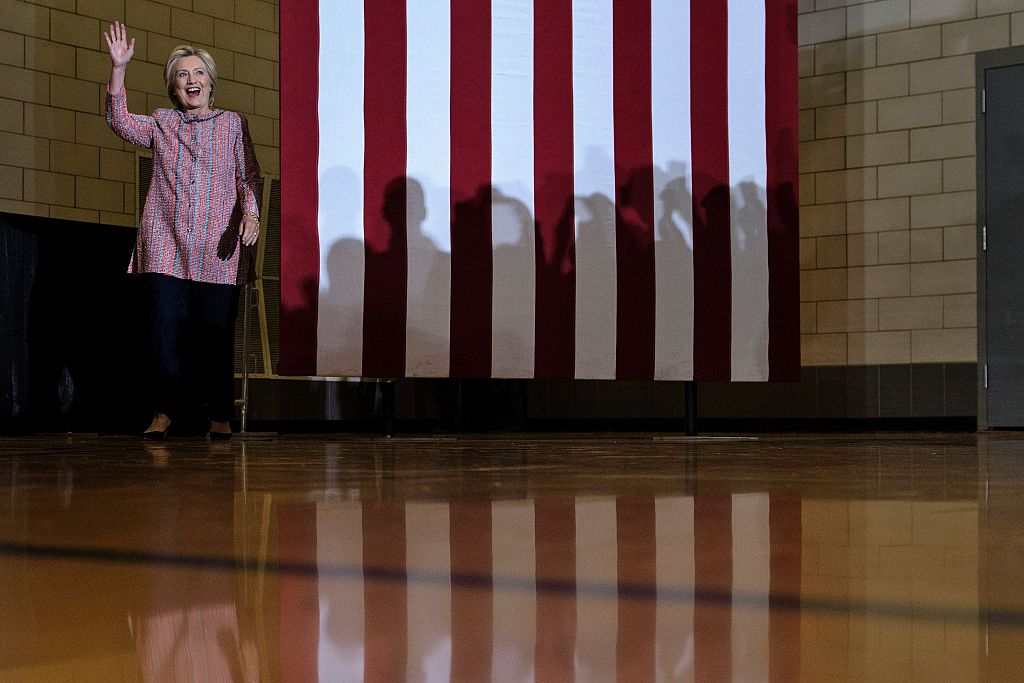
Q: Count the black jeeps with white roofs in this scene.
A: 0